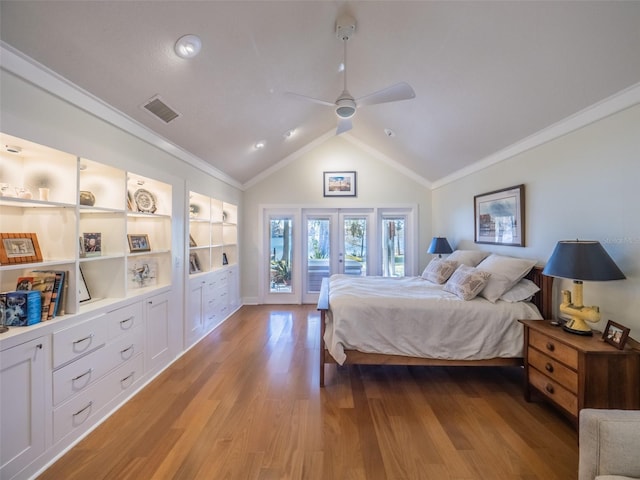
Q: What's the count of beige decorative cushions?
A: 2